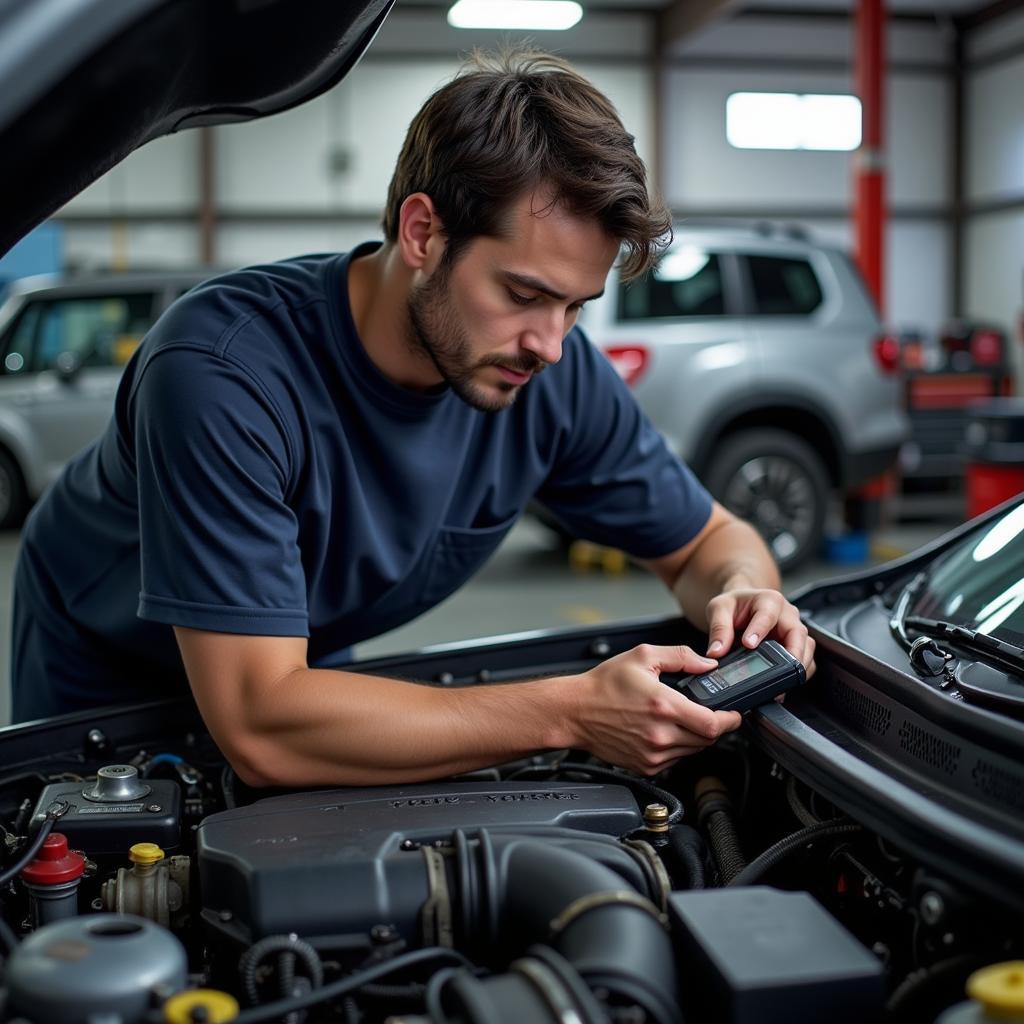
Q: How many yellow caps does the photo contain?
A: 3